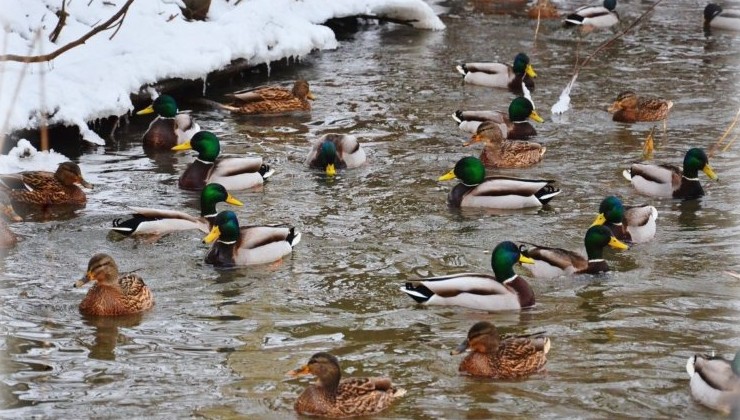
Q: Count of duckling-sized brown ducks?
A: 0